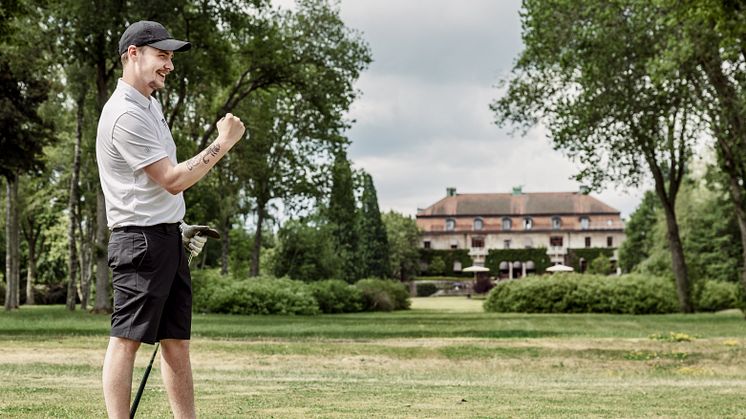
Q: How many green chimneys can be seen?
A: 3